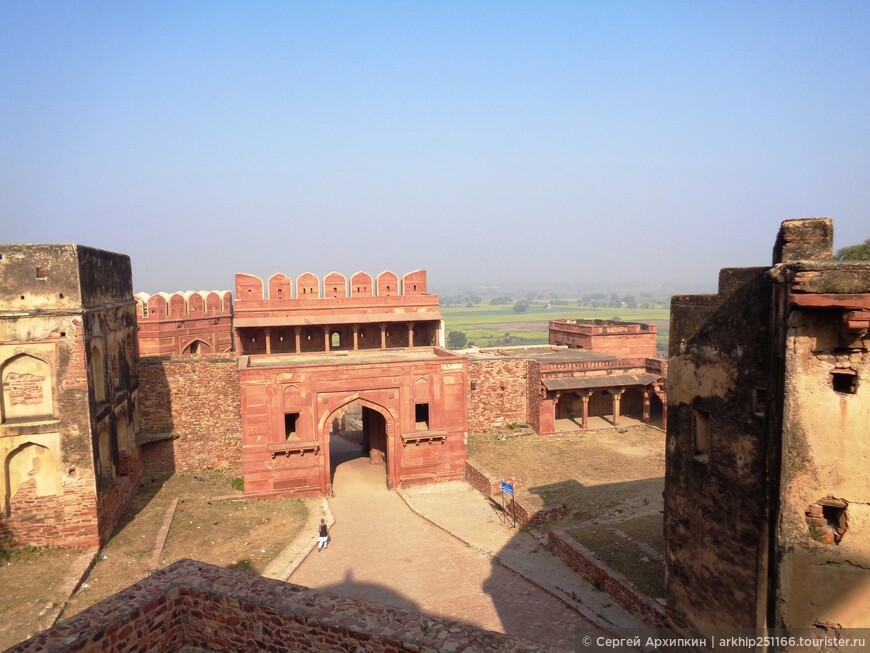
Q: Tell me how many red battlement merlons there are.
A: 13